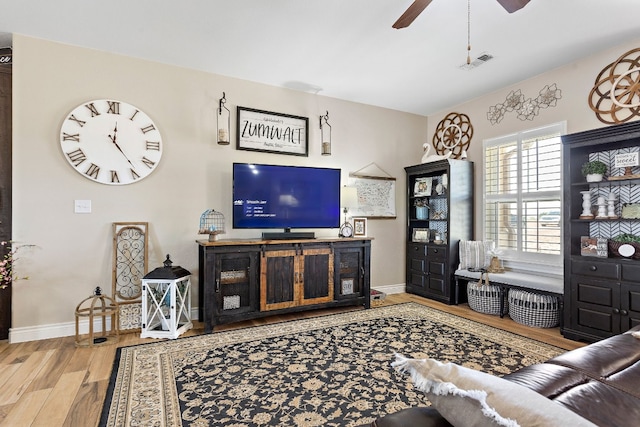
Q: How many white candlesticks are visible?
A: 3